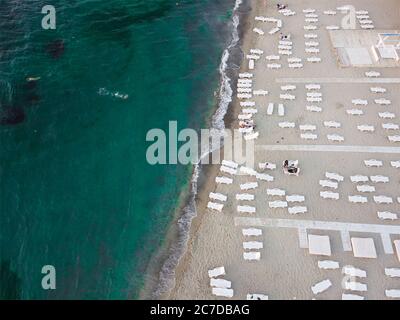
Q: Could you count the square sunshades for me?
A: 3